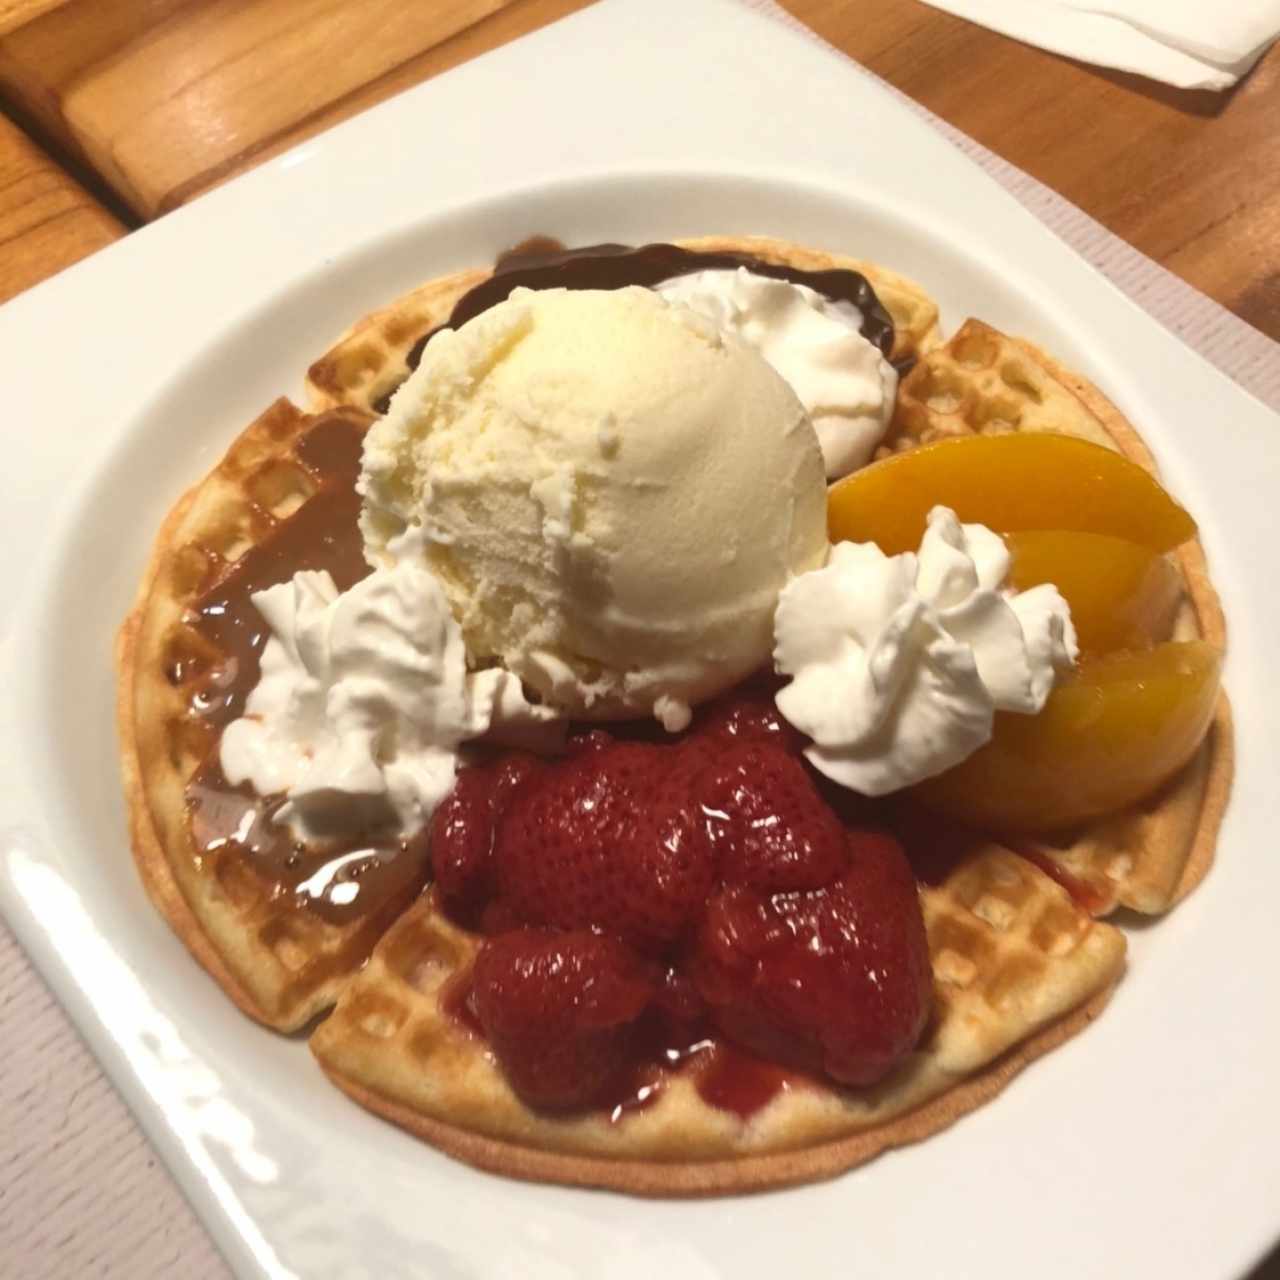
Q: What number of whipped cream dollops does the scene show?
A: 3